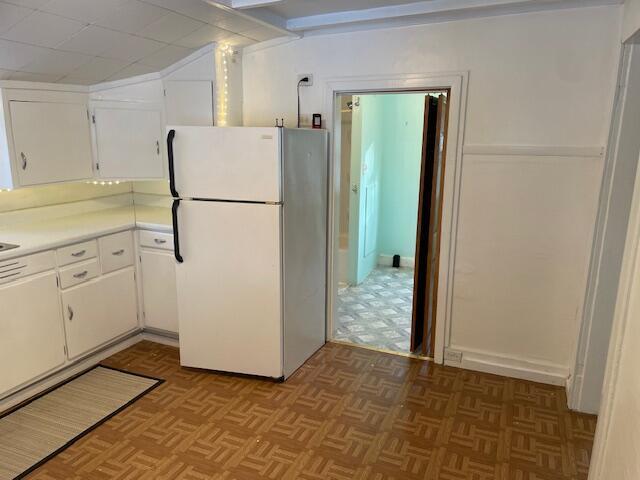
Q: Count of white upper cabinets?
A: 3